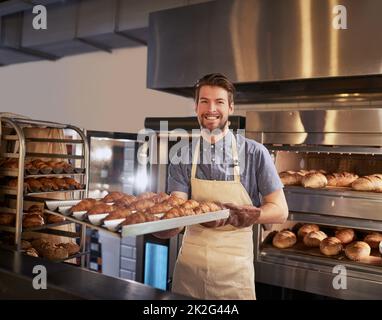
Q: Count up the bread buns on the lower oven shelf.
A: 7